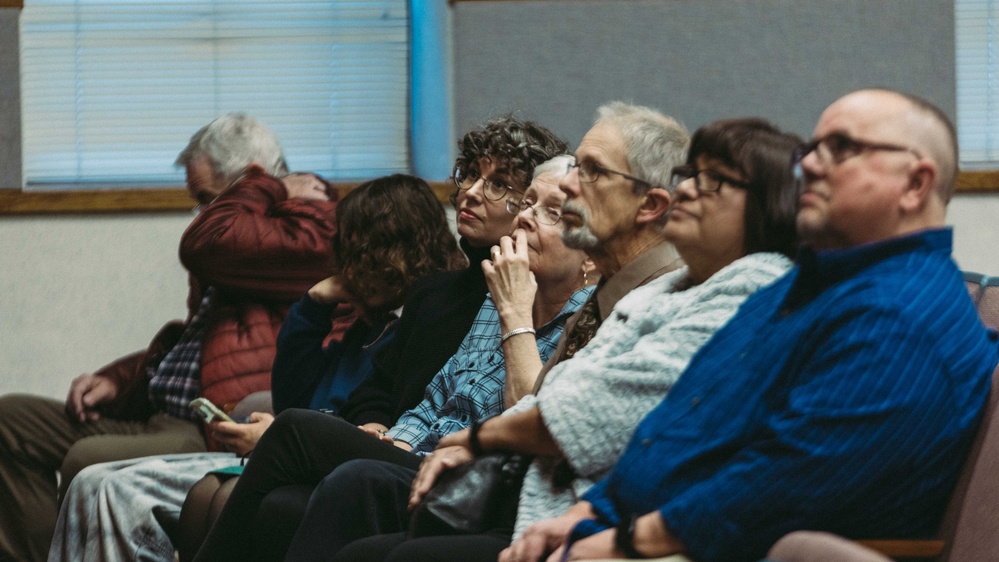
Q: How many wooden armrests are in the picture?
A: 1